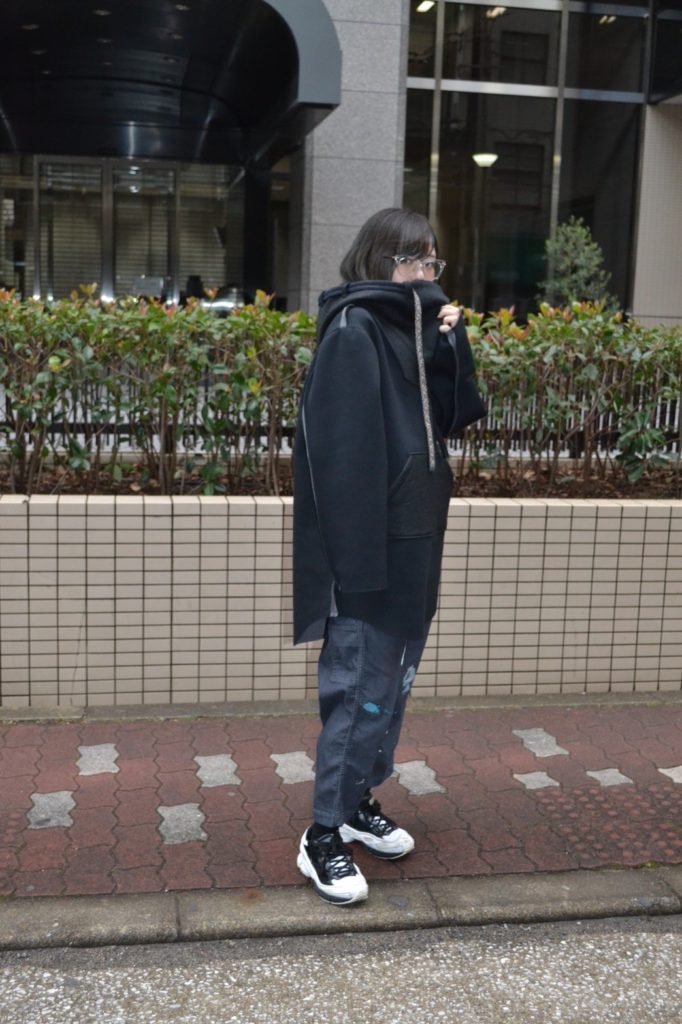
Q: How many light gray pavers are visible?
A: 10